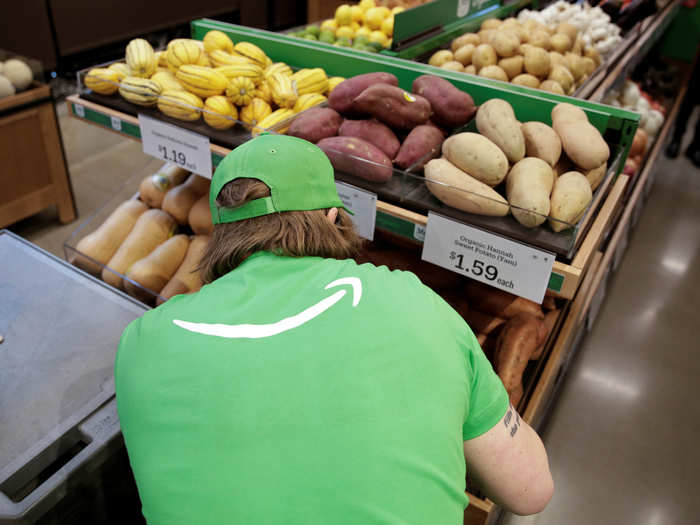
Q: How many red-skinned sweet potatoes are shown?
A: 7